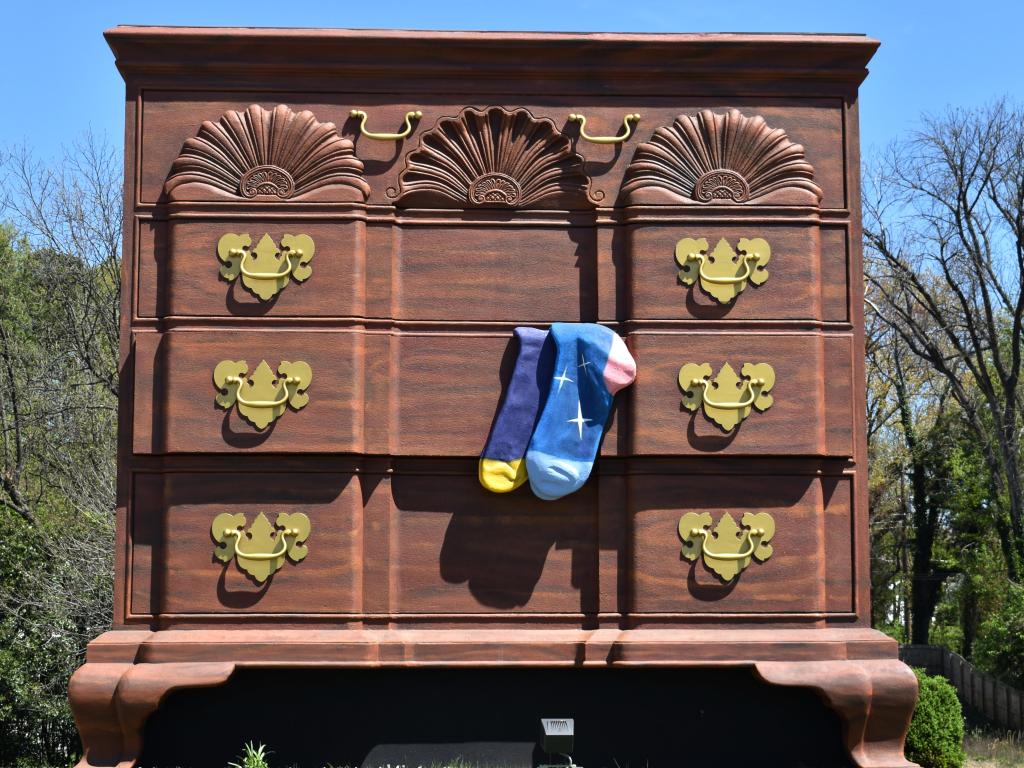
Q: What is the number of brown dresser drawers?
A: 4